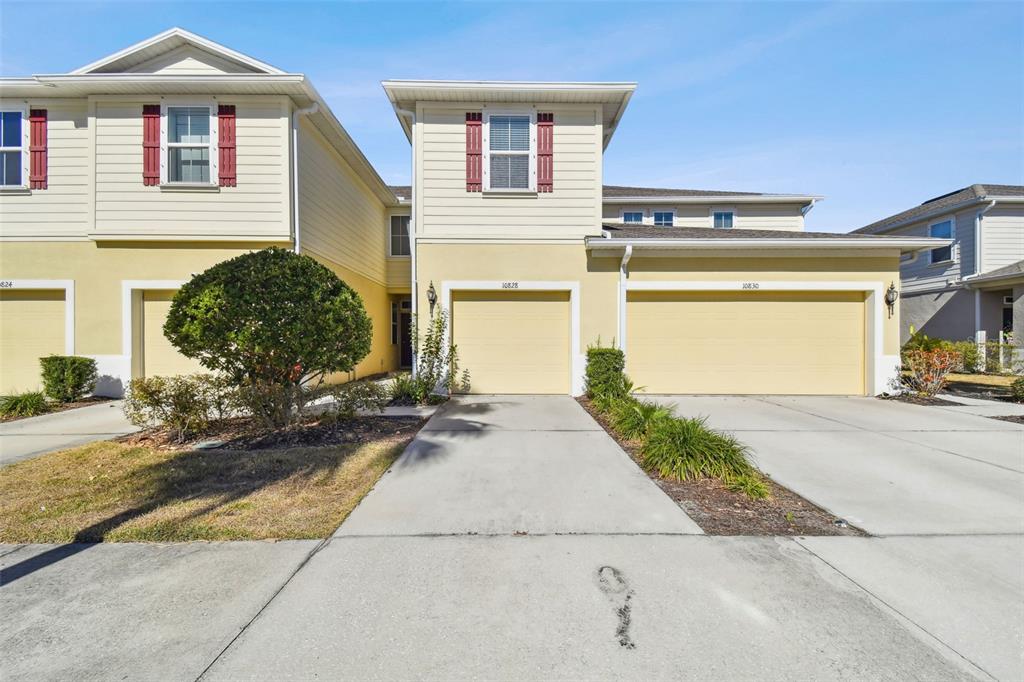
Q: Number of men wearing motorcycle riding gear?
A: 0